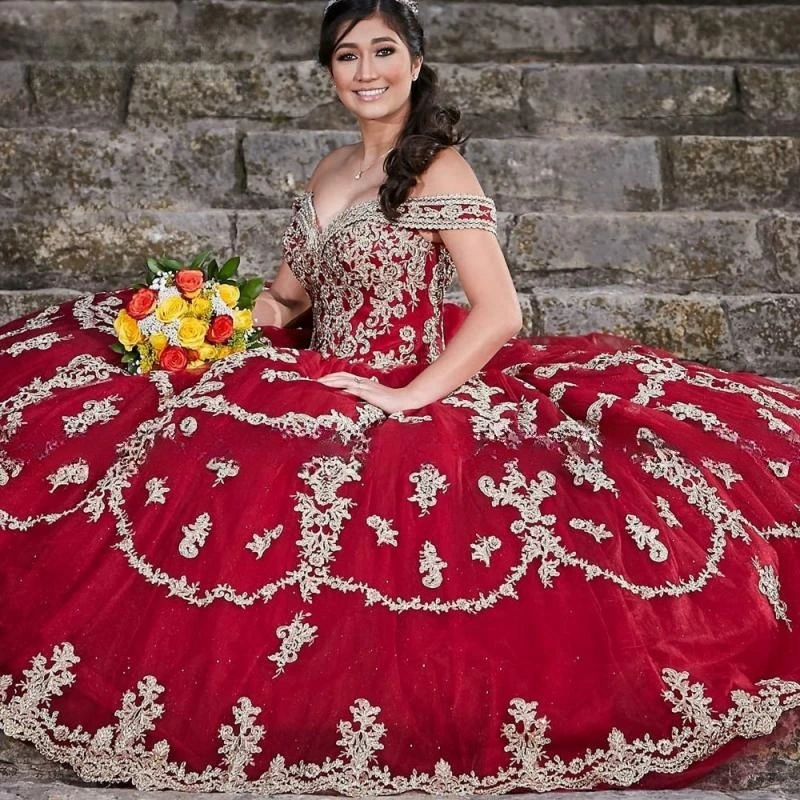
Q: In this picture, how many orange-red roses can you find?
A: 4